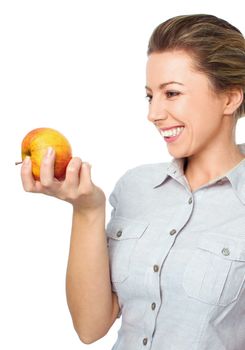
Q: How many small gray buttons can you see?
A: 7